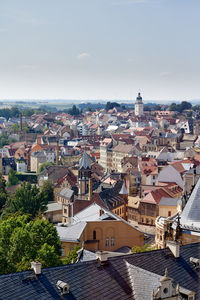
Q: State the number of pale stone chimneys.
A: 3